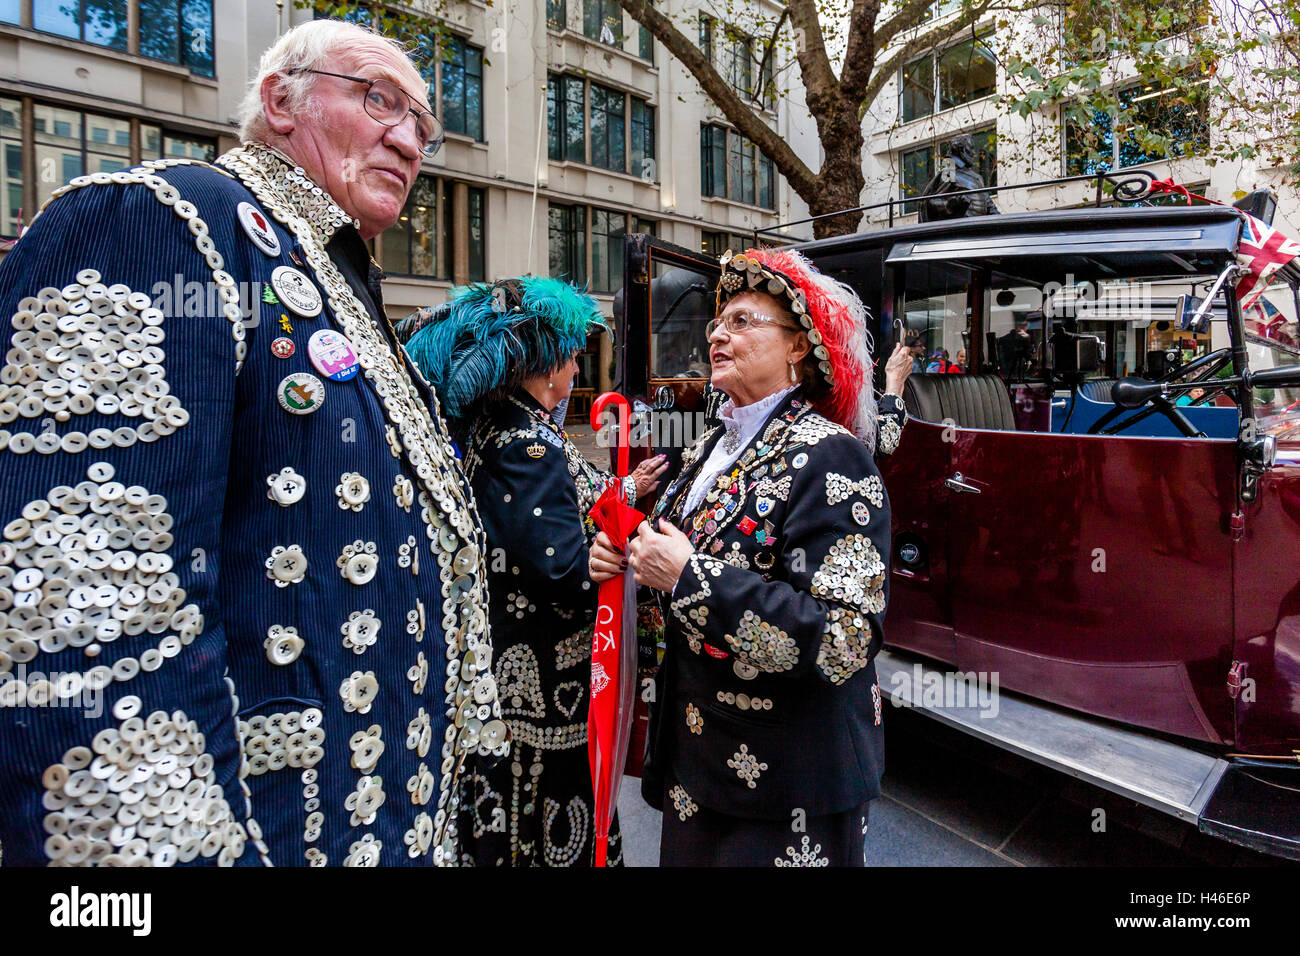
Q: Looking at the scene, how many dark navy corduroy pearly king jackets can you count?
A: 1